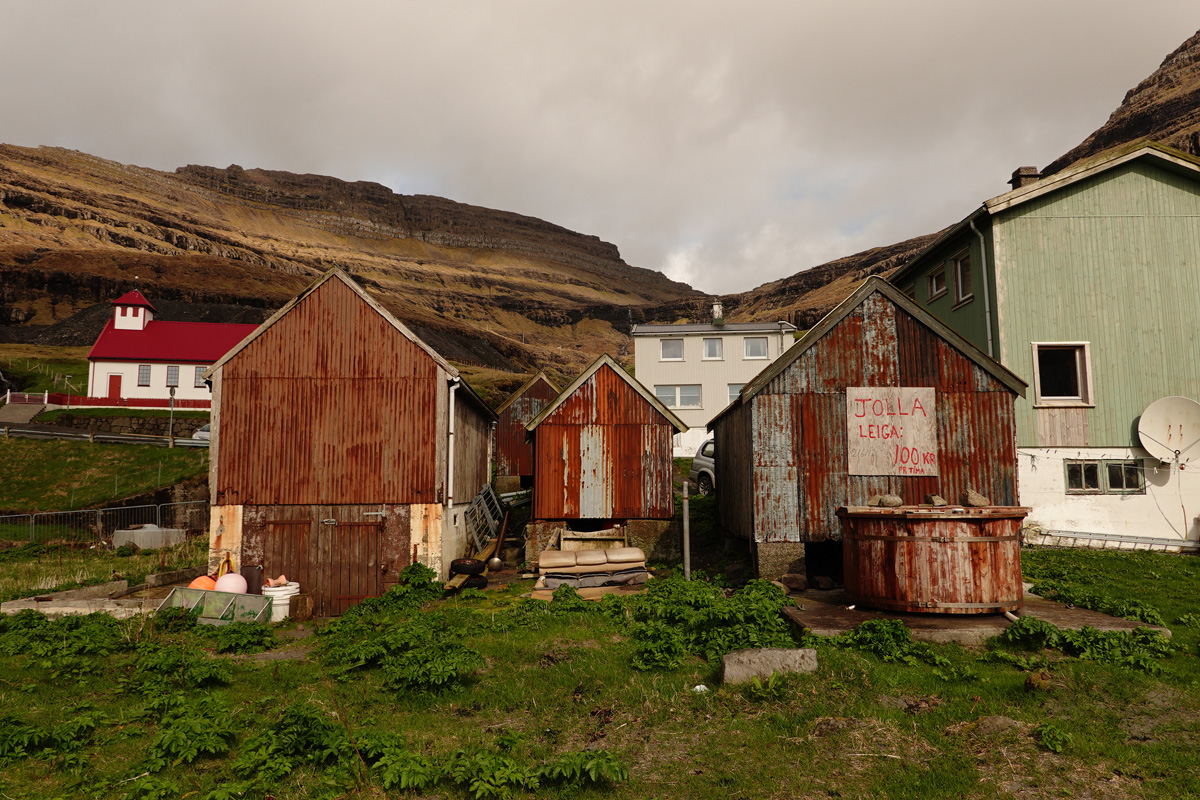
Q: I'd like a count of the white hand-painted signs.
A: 1